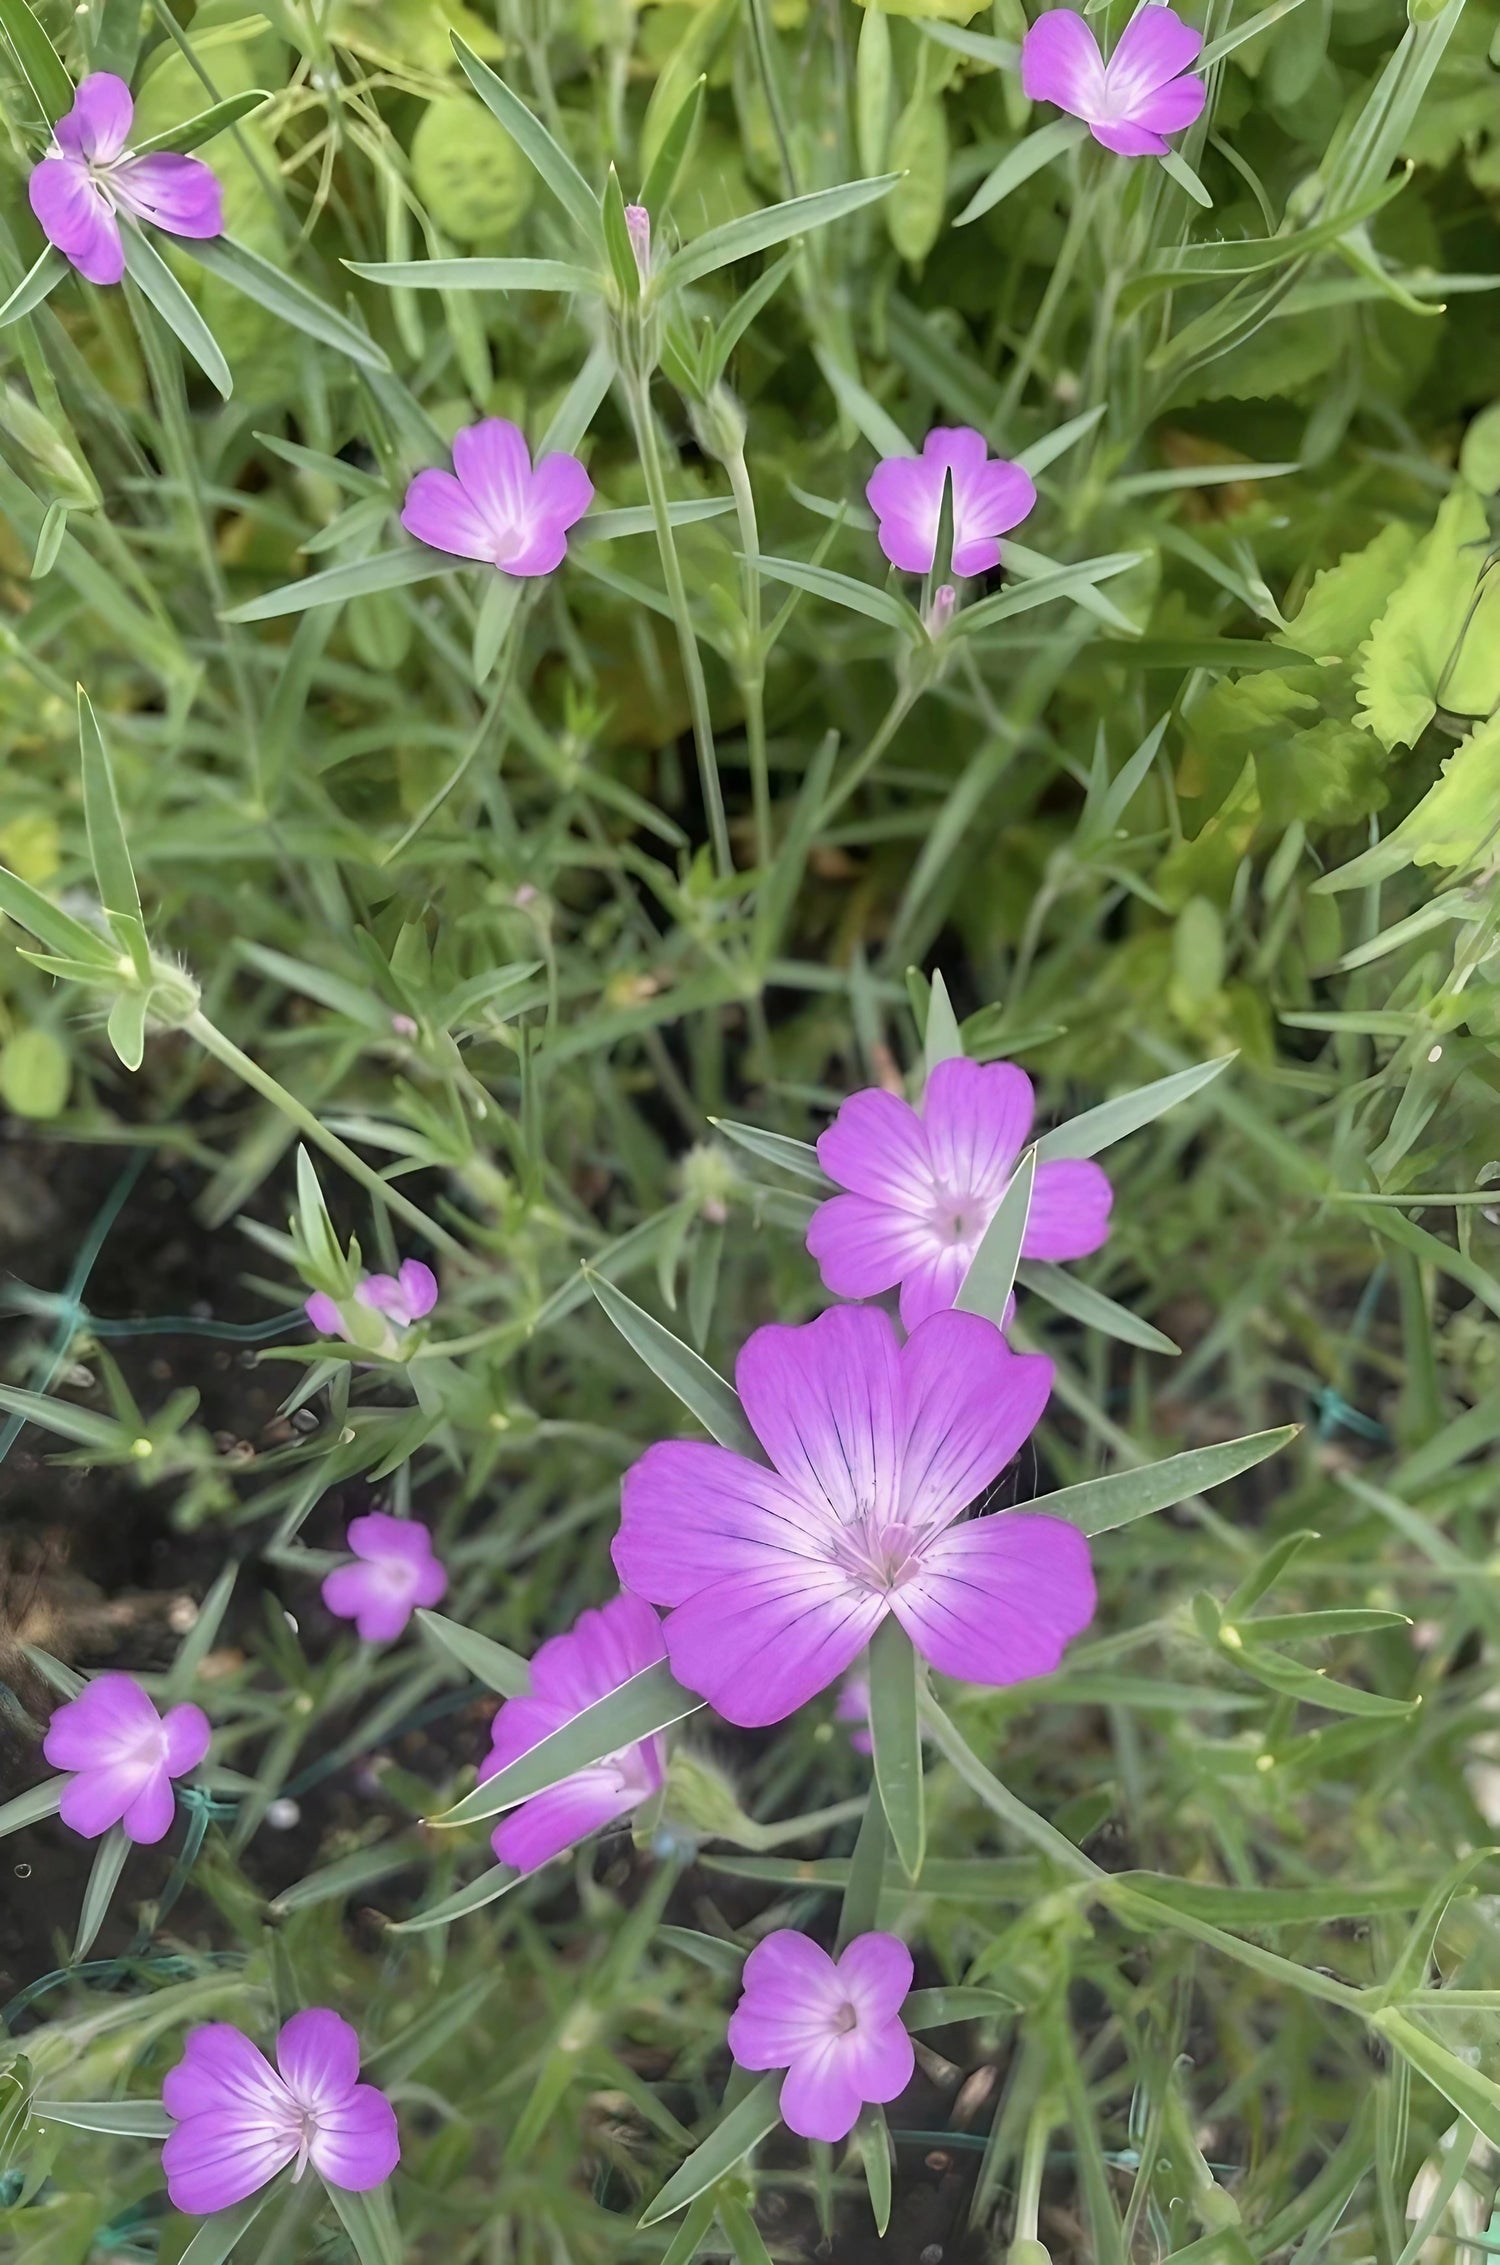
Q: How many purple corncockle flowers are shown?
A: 12